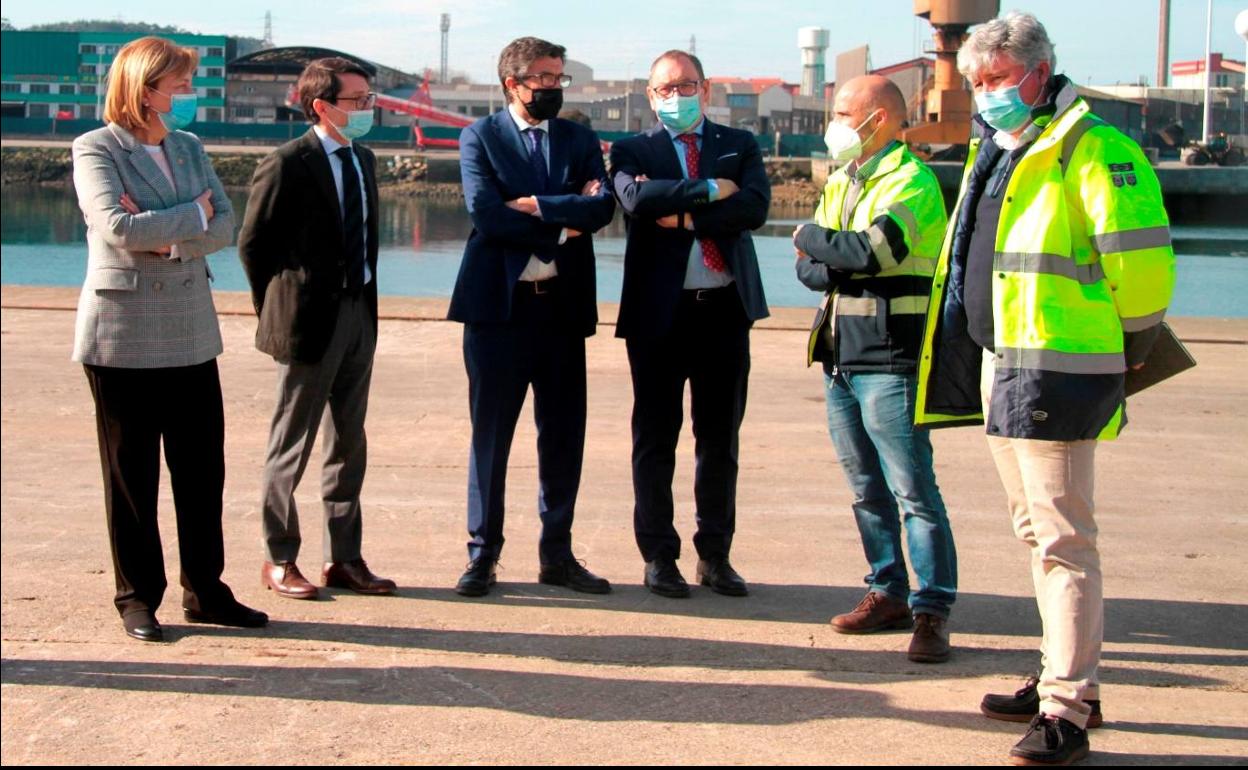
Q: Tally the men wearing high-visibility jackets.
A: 2